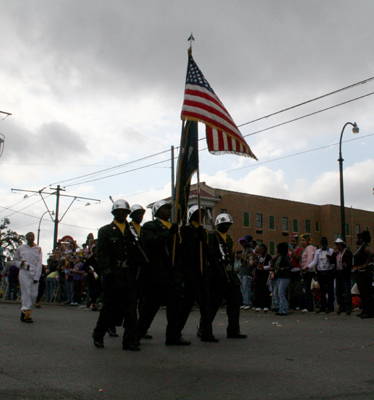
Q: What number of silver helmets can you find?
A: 5